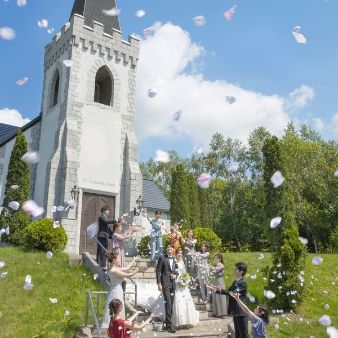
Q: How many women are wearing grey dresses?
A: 3